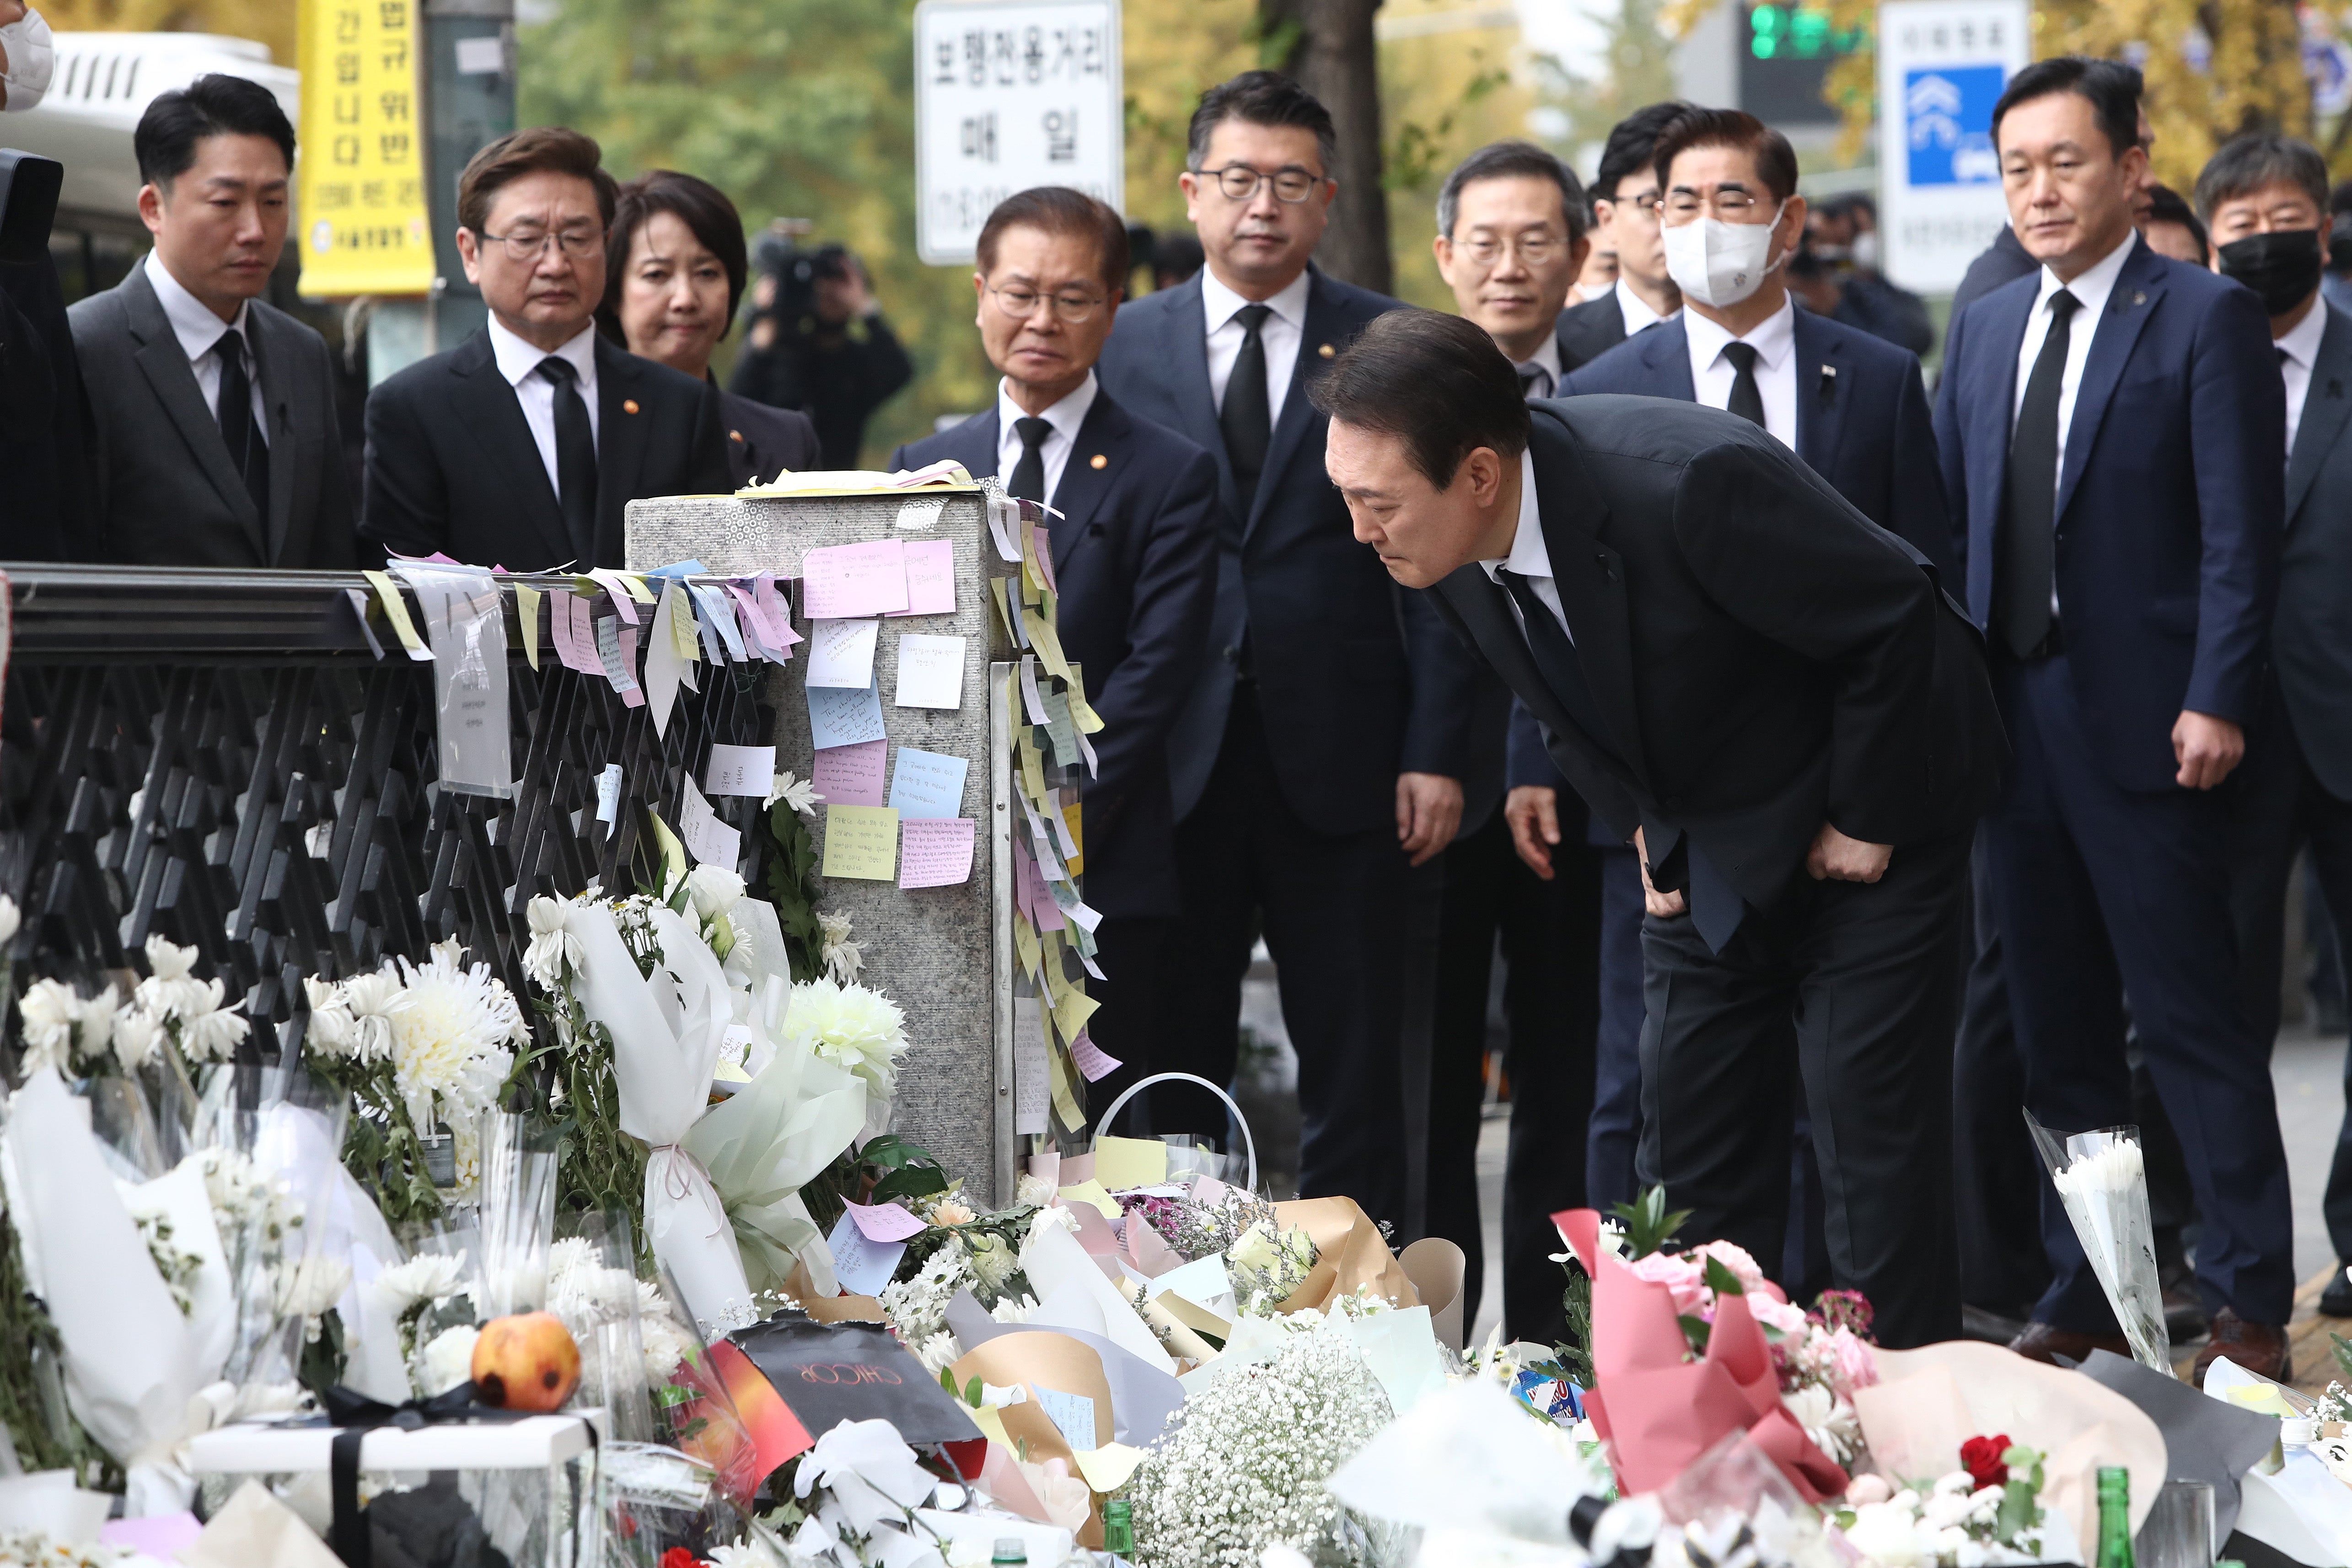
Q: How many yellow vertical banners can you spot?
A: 1